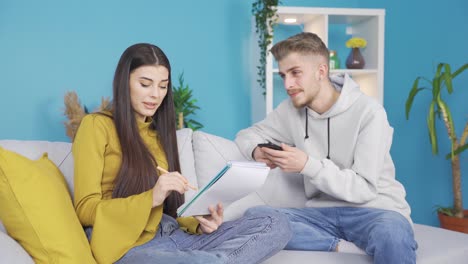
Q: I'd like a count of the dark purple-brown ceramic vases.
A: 1